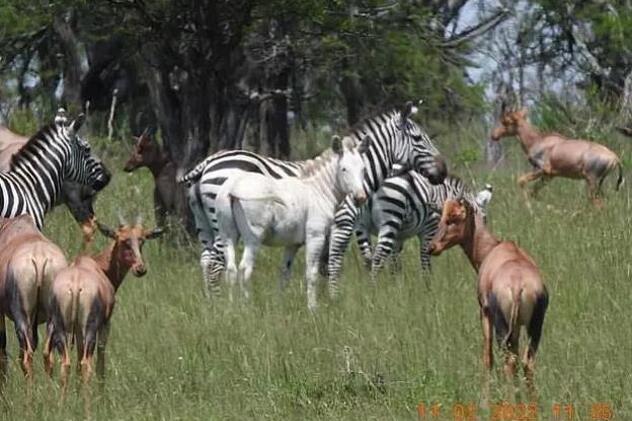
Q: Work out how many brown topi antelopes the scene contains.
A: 6